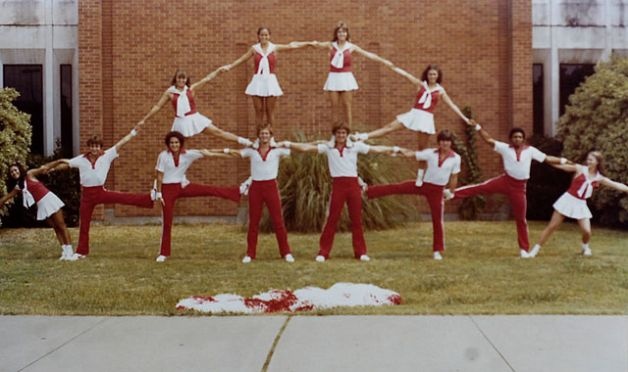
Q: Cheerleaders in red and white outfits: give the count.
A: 12